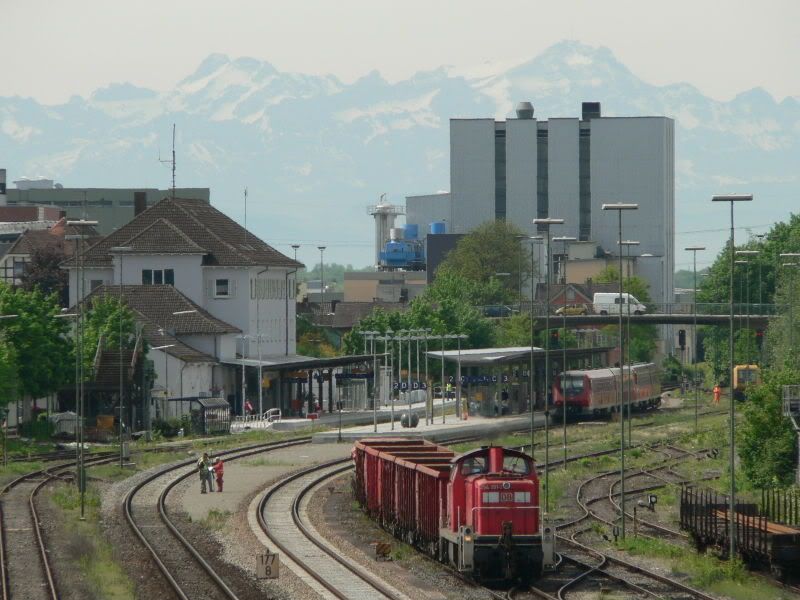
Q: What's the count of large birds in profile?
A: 0